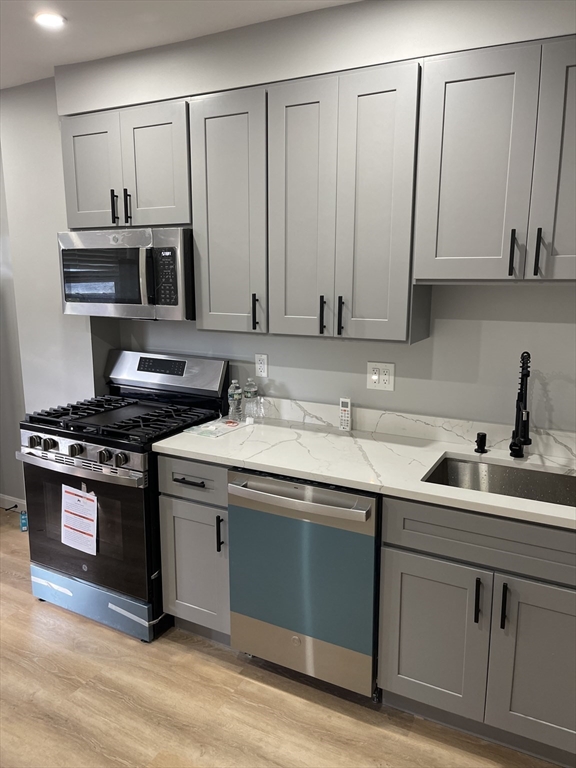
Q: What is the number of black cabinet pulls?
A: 11